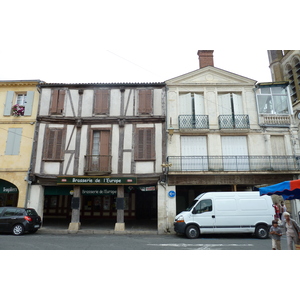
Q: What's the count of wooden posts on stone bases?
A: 2